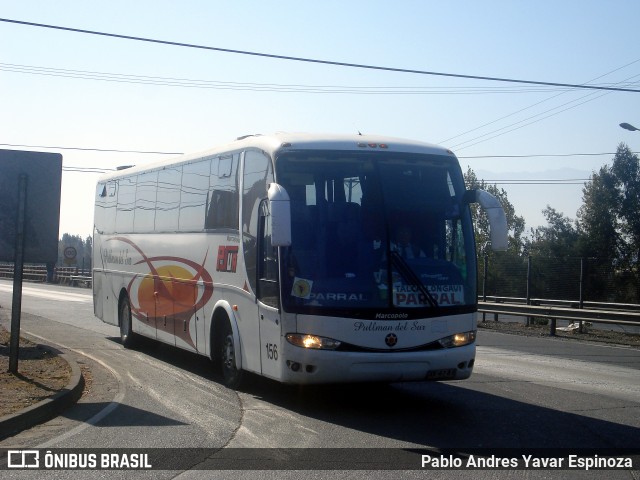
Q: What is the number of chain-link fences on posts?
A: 1